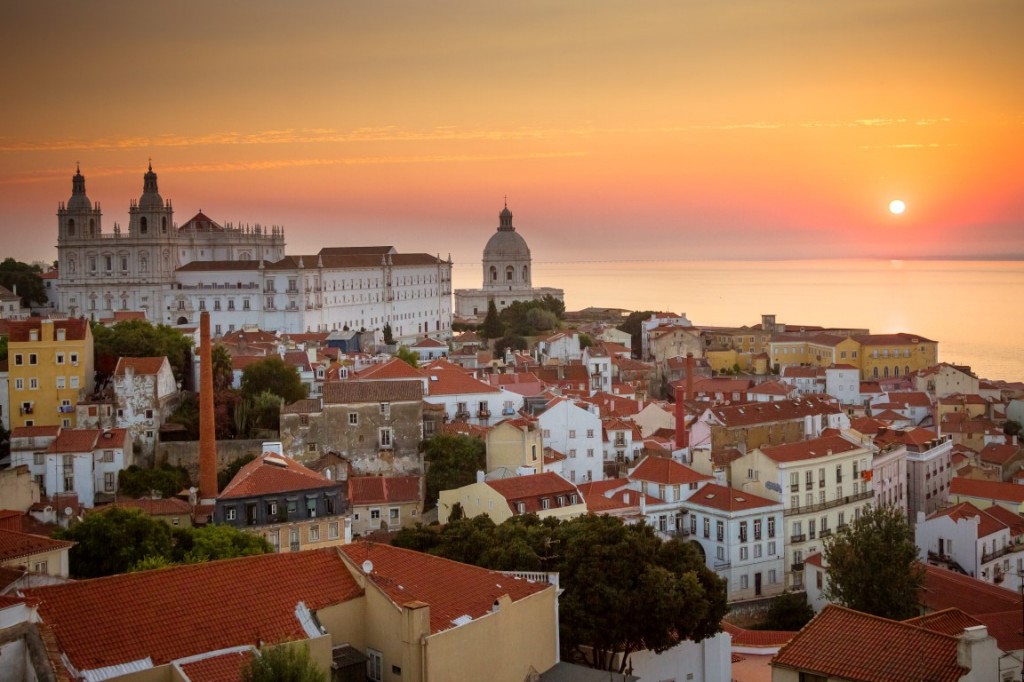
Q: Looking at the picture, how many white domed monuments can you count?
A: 1